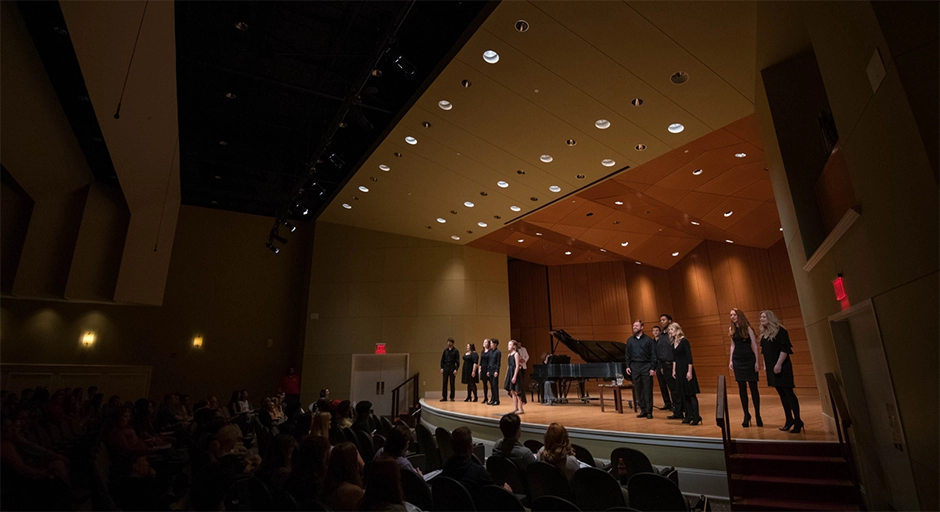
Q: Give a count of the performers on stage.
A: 13